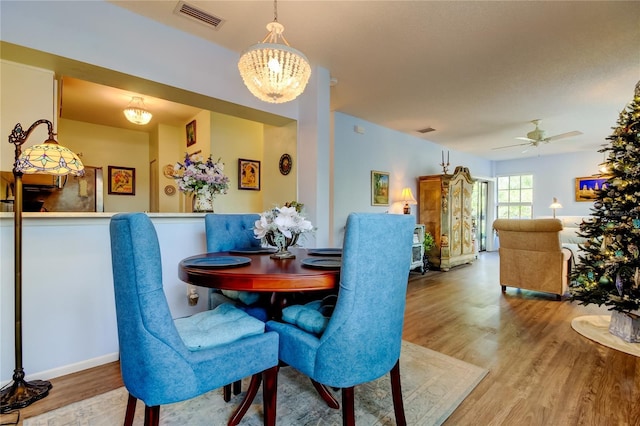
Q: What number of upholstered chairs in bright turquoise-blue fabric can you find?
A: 3